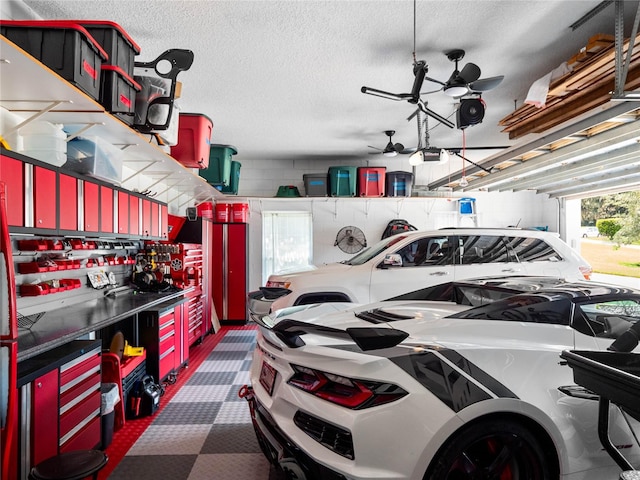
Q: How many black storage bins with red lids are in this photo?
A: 3